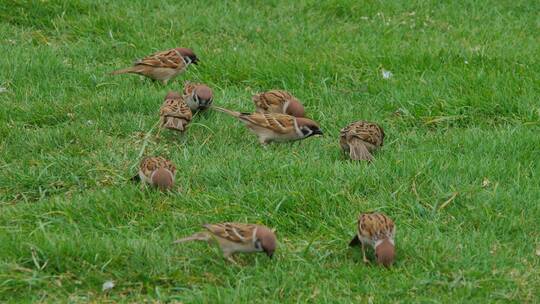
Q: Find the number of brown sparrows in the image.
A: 9